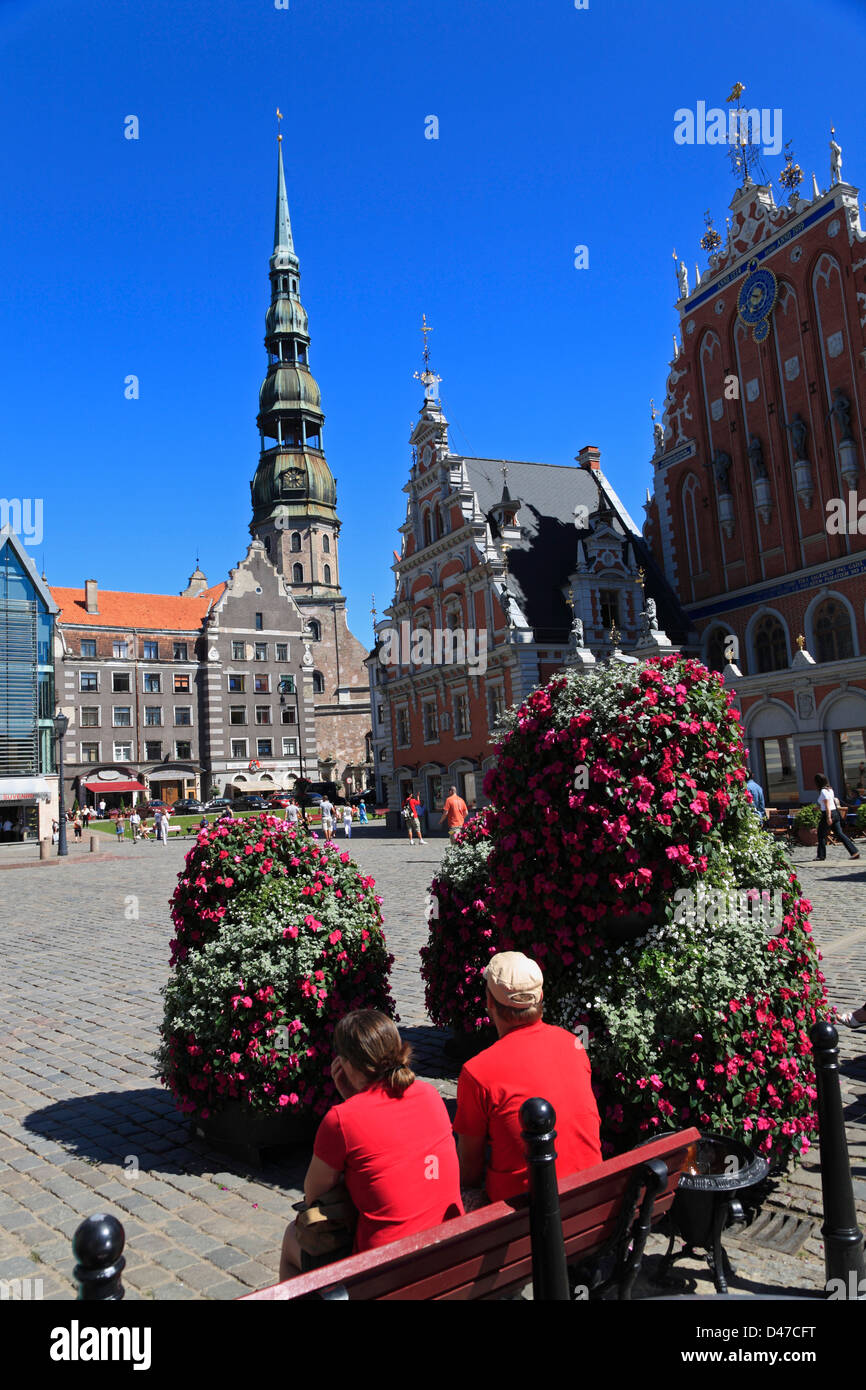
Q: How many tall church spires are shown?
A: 1